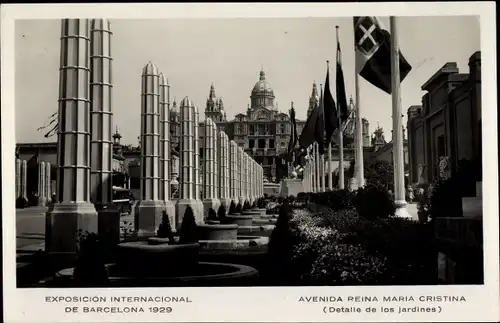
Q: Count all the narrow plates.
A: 0